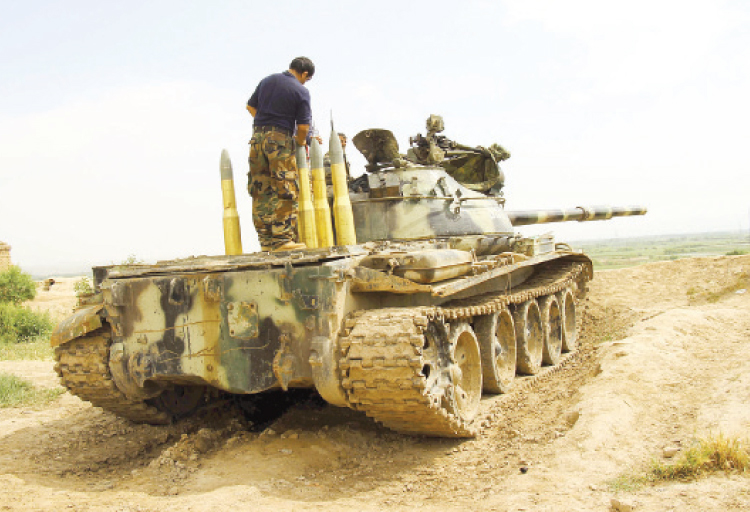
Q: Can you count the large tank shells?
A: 4